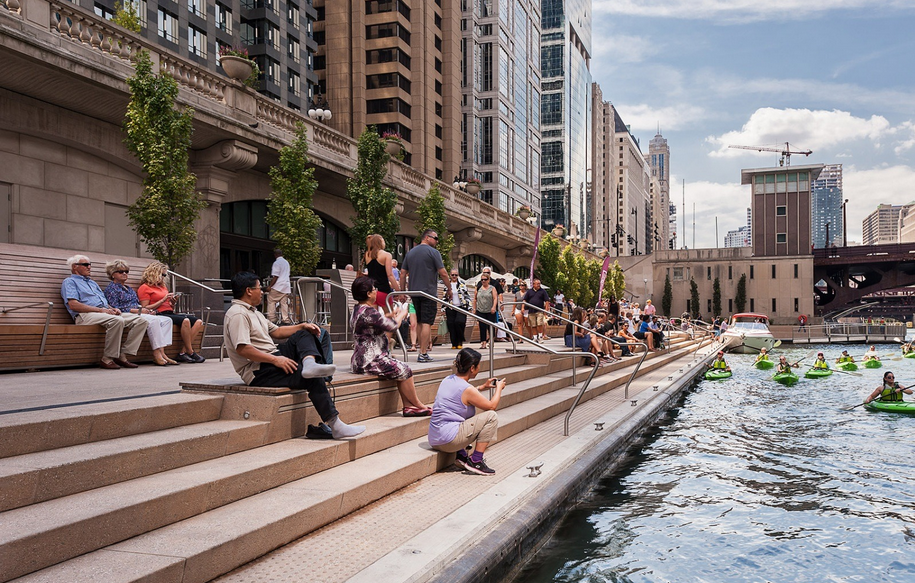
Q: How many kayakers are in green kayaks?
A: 8